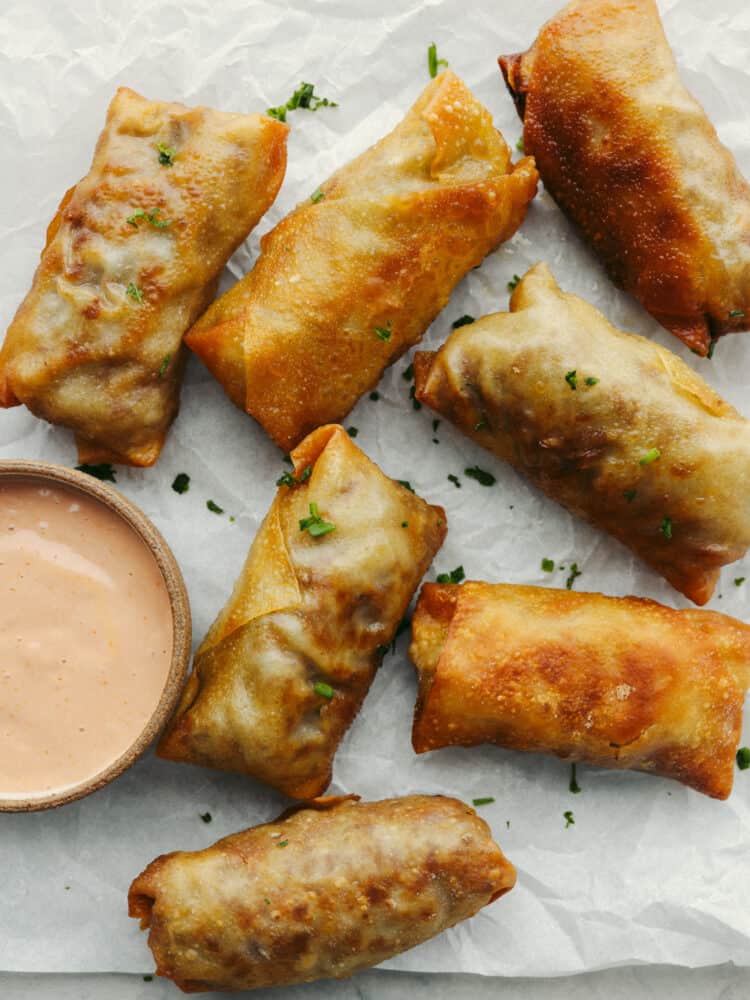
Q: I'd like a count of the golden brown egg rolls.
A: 7